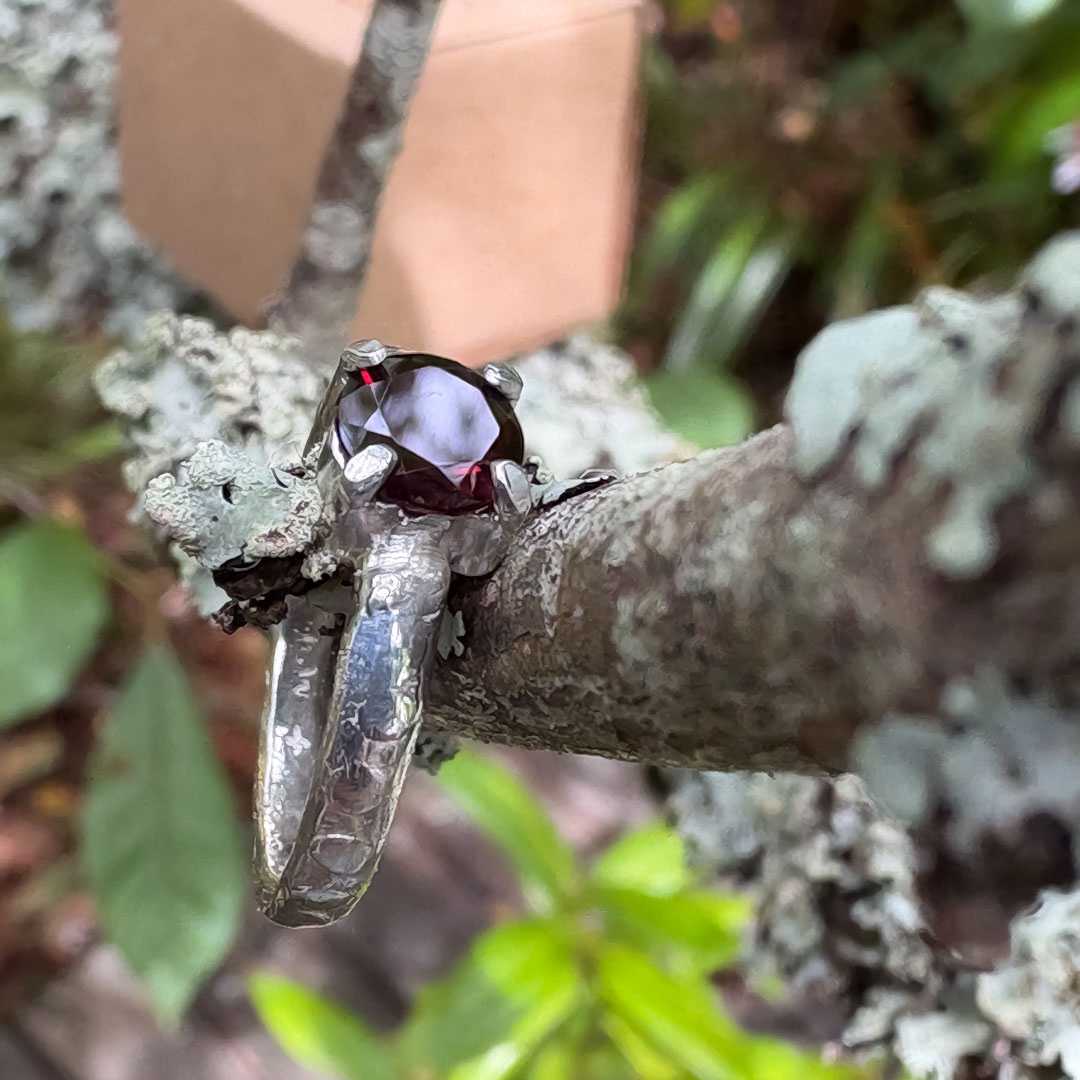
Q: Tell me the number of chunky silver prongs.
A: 4